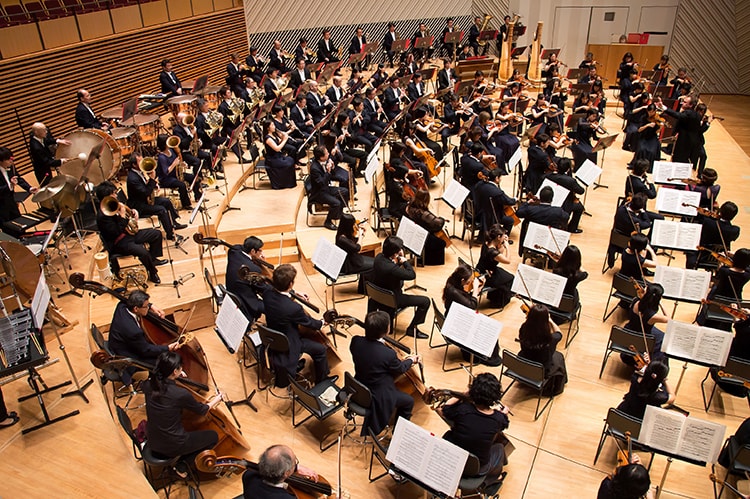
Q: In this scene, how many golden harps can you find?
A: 2